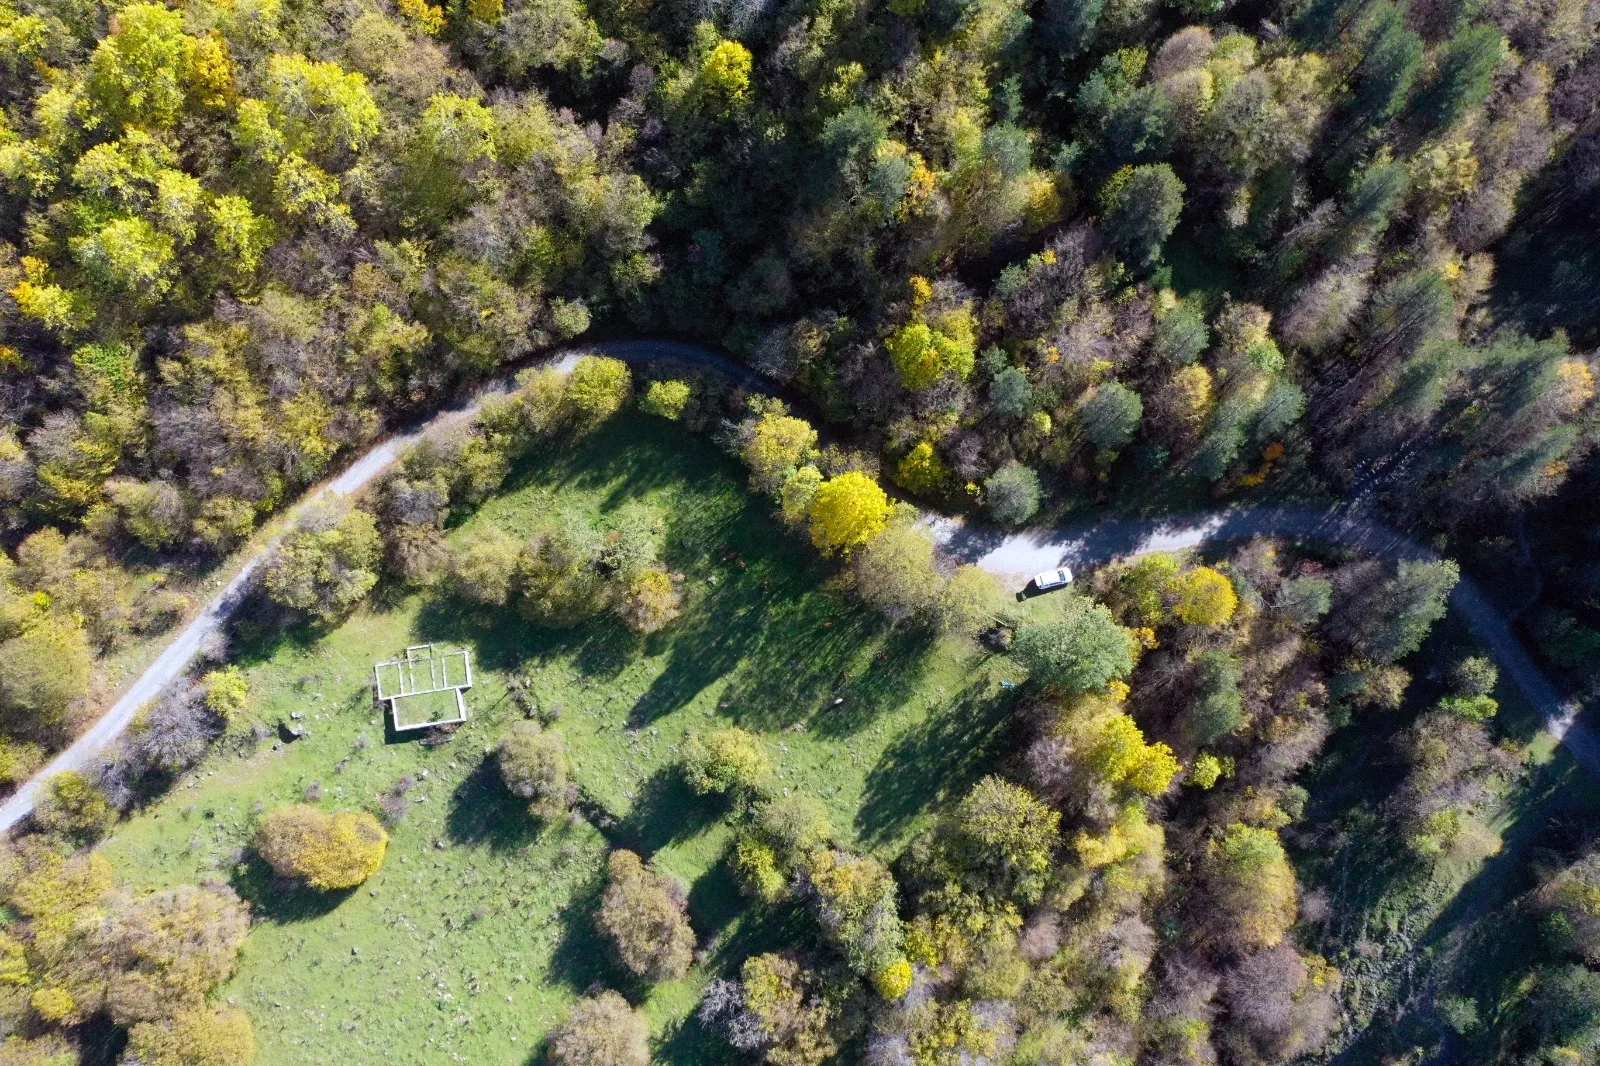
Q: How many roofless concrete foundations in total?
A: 1